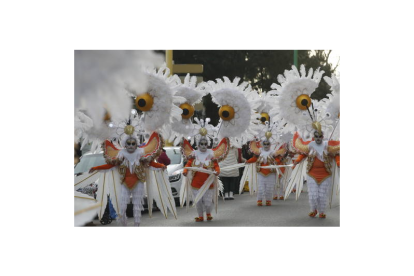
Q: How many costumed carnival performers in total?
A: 4